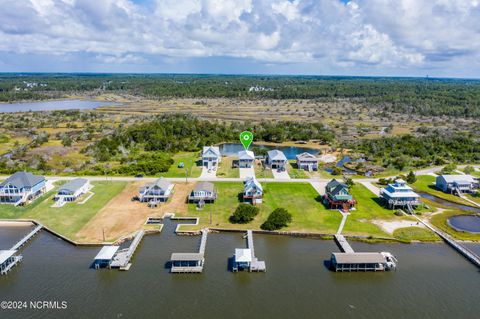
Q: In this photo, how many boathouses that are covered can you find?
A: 5